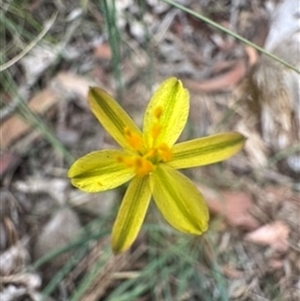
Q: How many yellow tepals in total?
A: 6